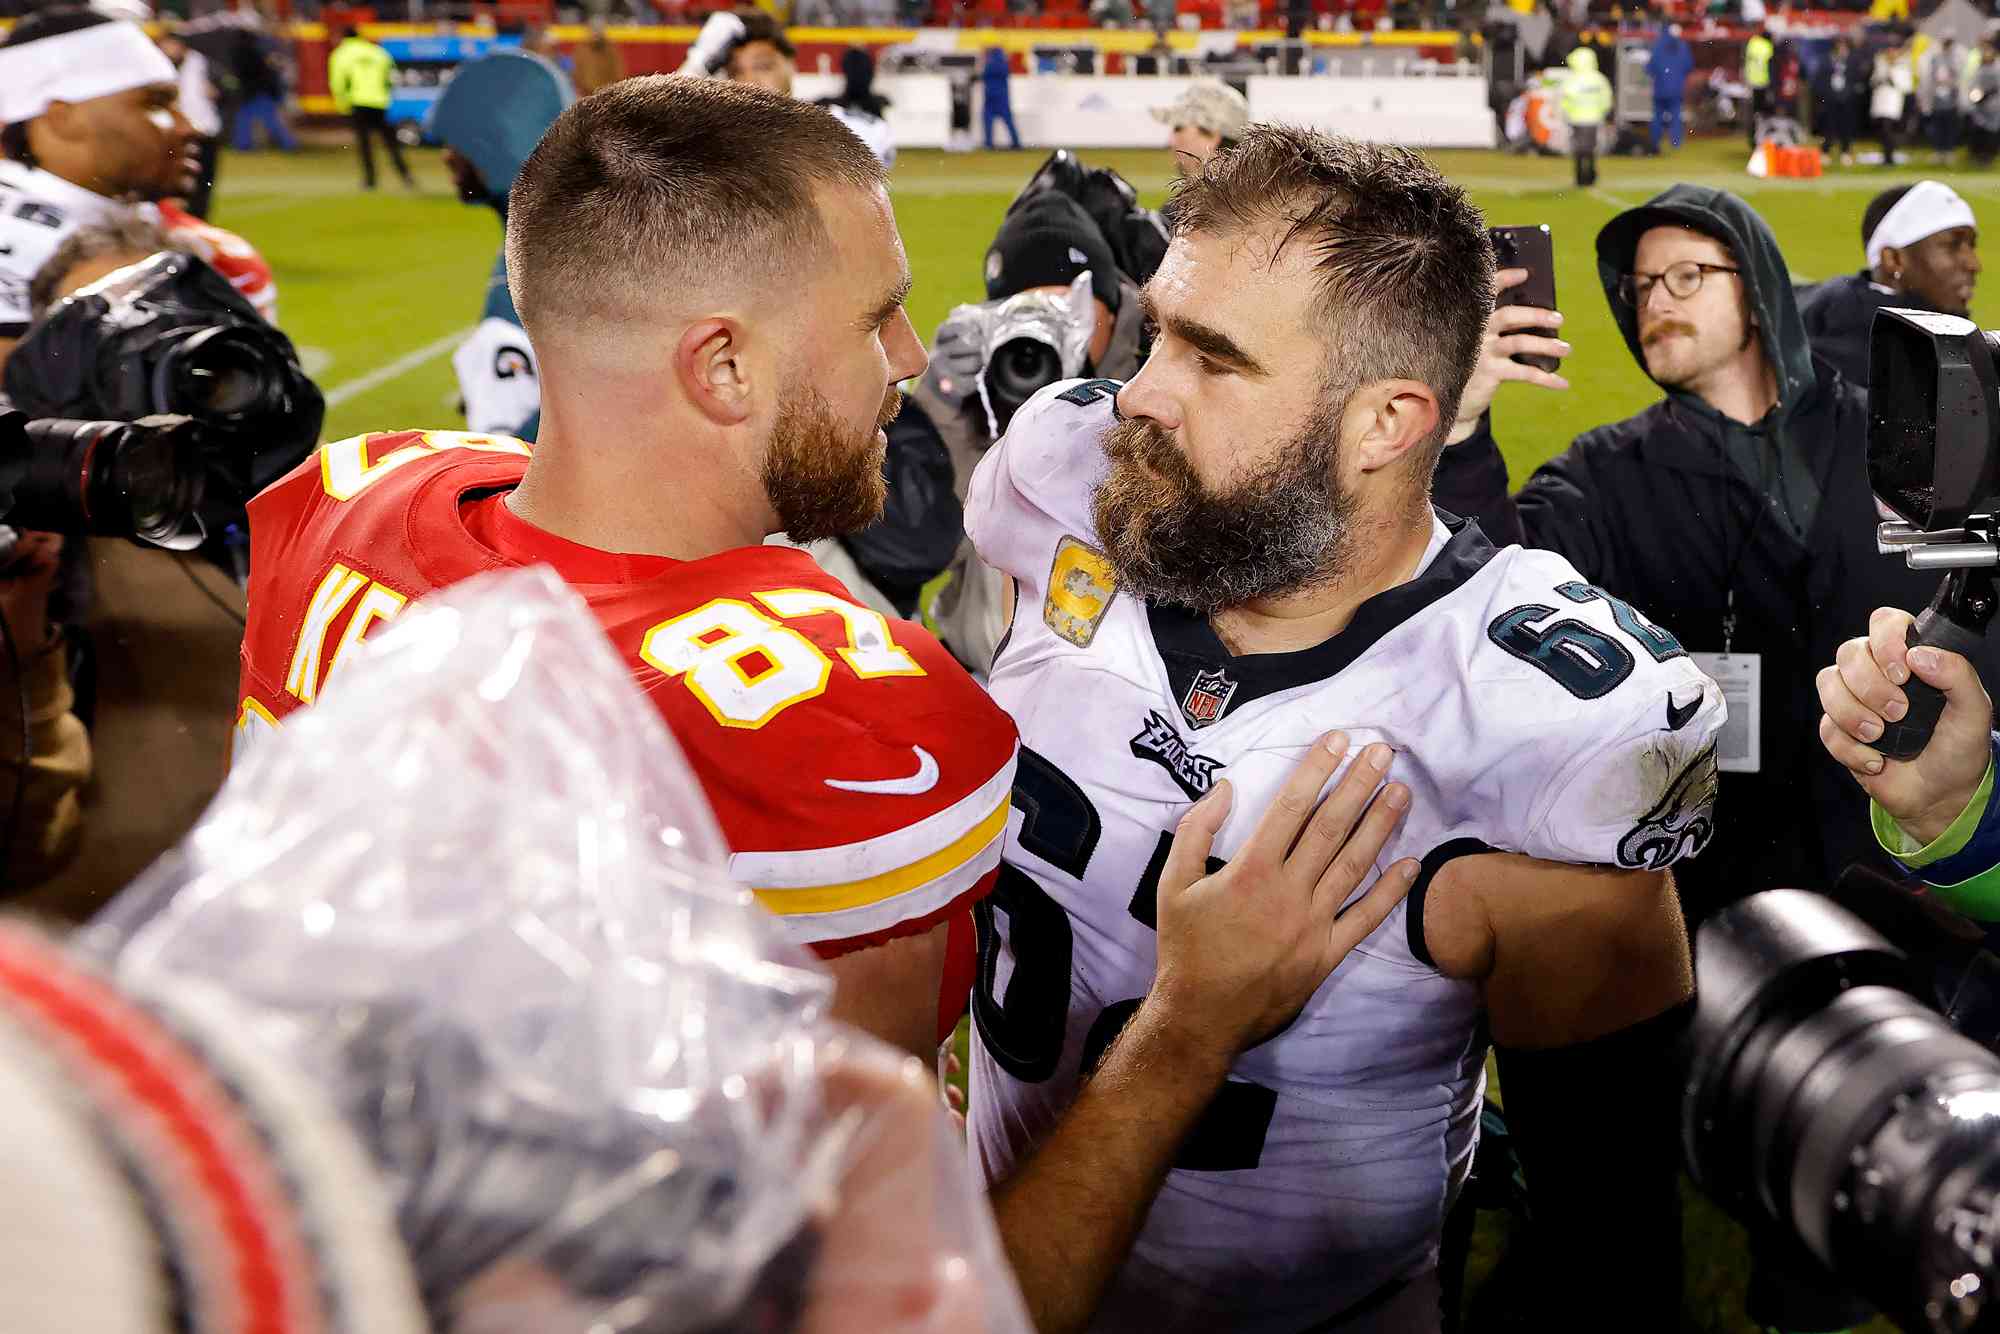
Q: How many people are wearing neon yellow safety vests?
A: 3